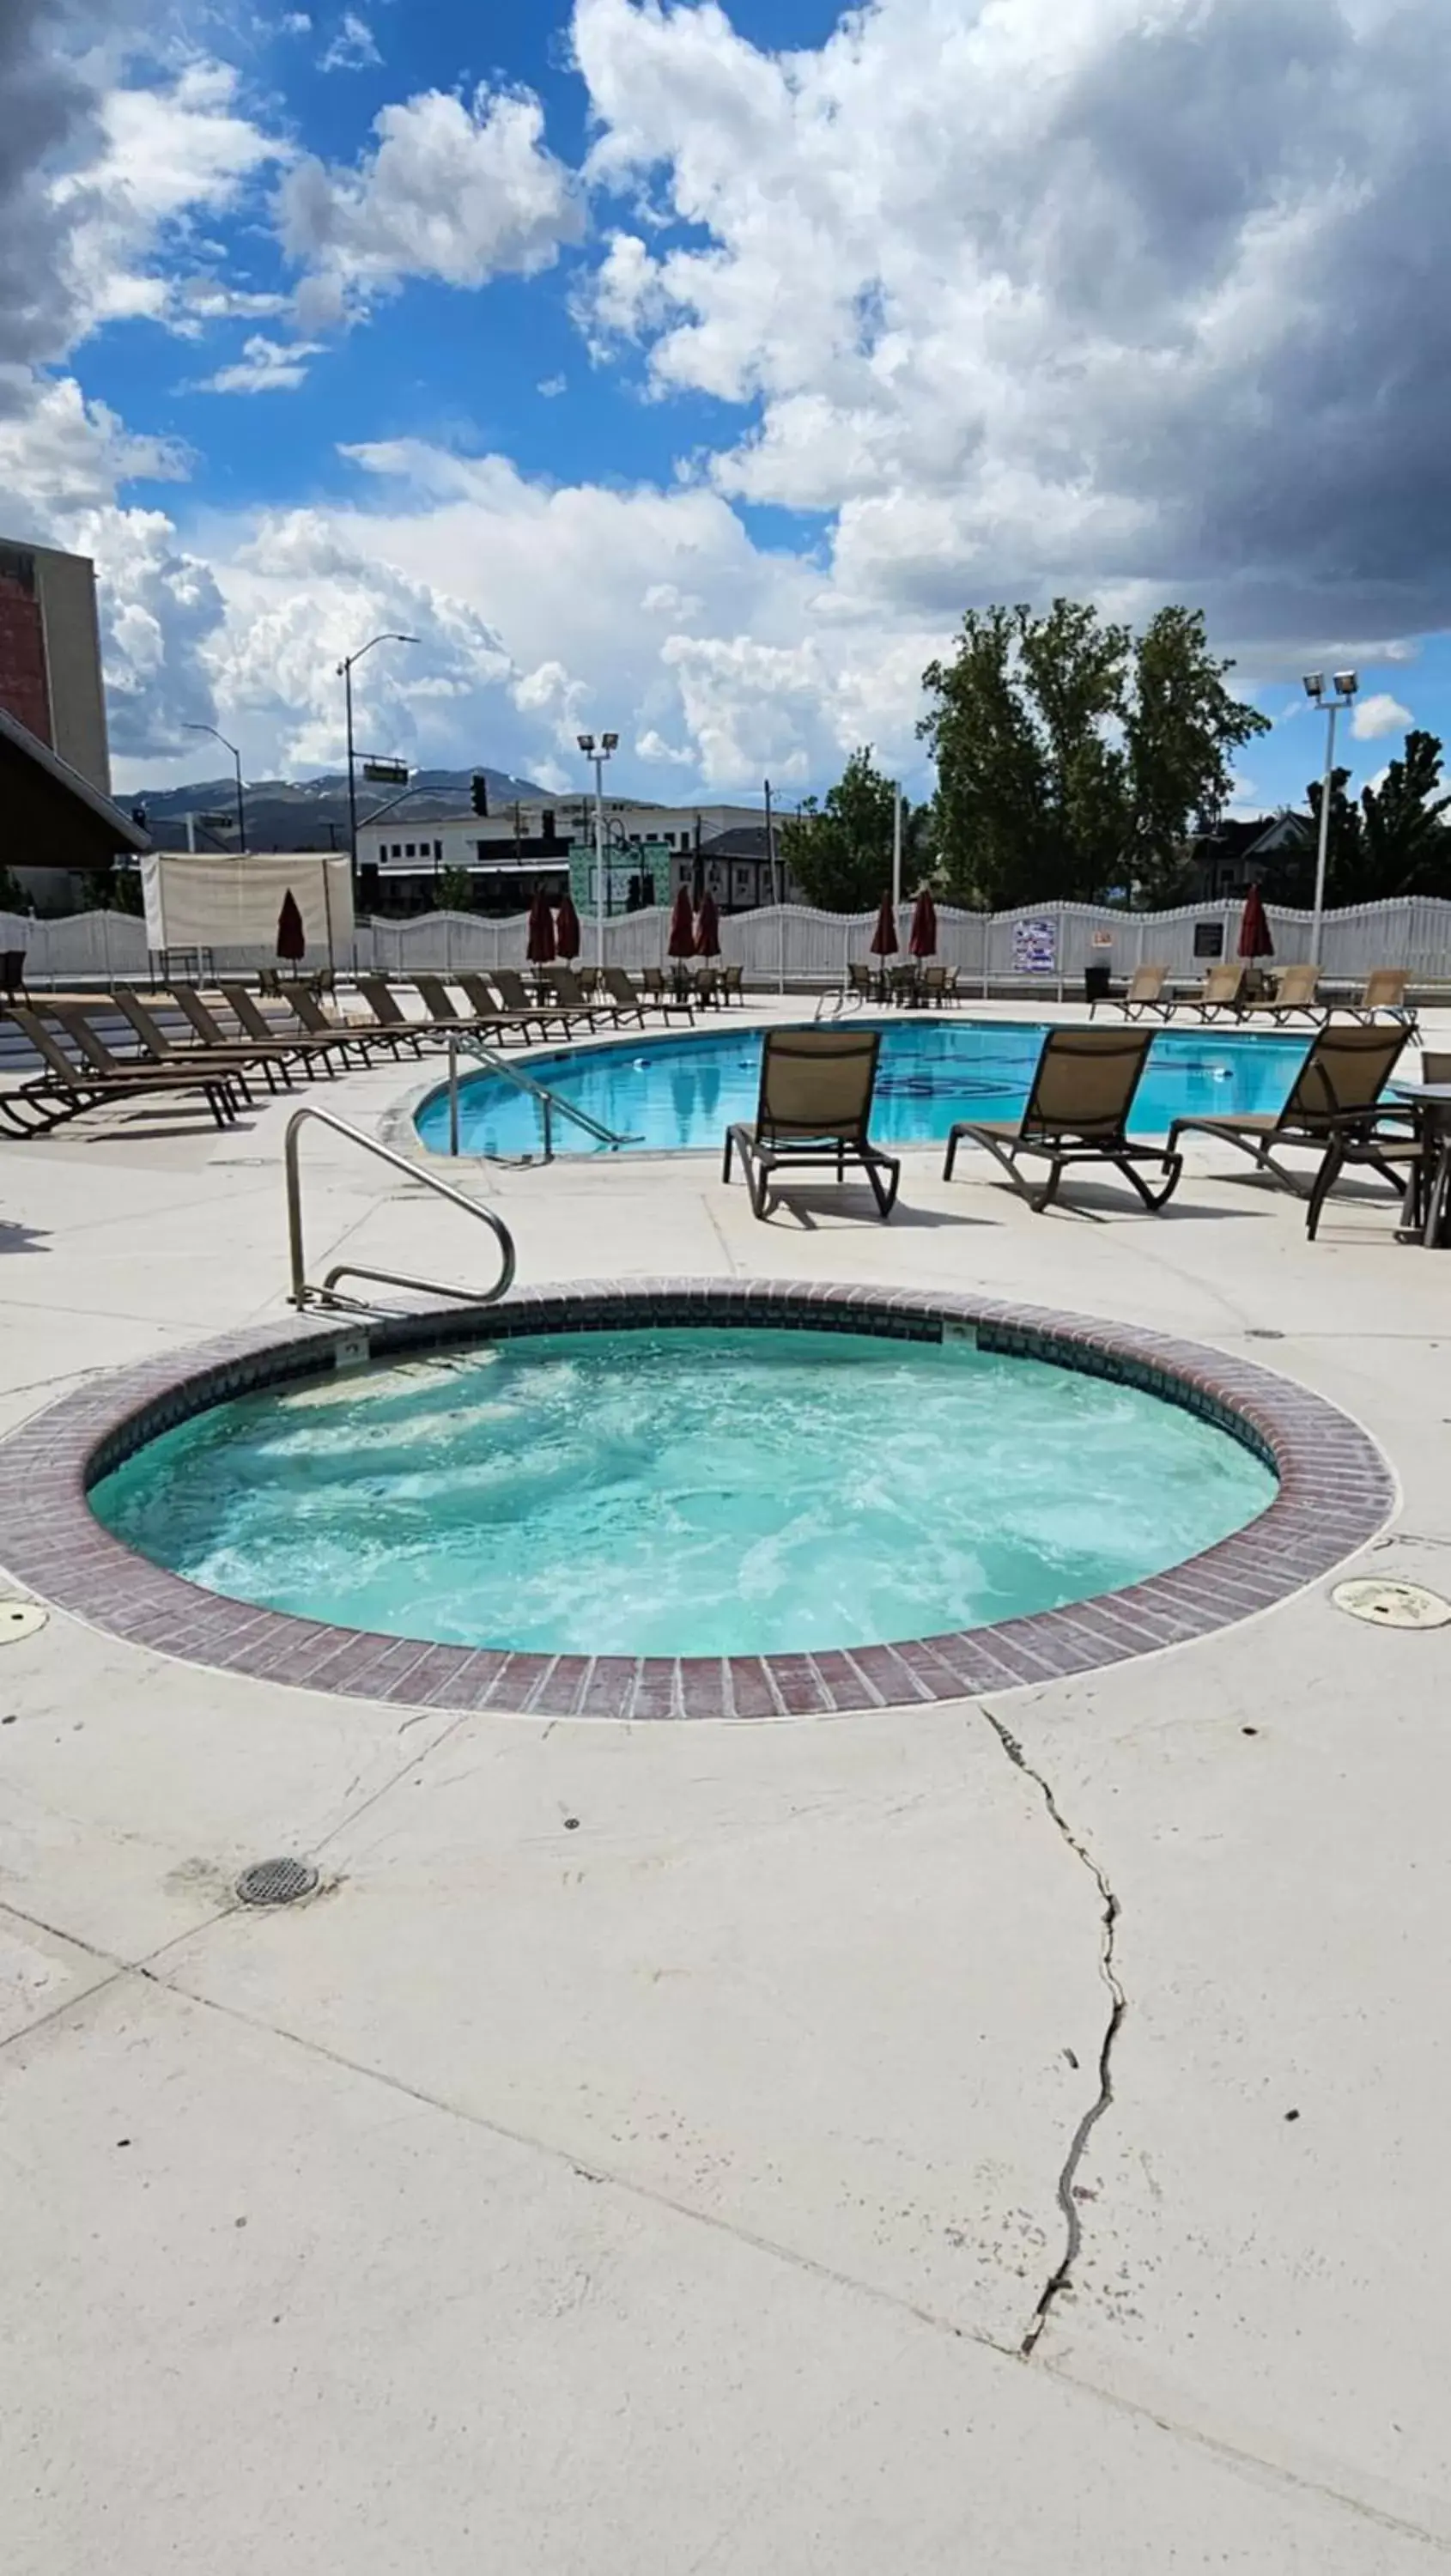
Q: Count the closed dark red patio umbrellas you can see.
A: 8